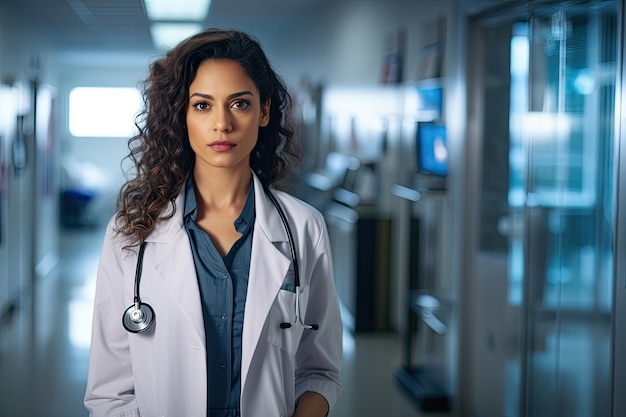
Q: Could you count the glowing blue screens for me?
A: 2